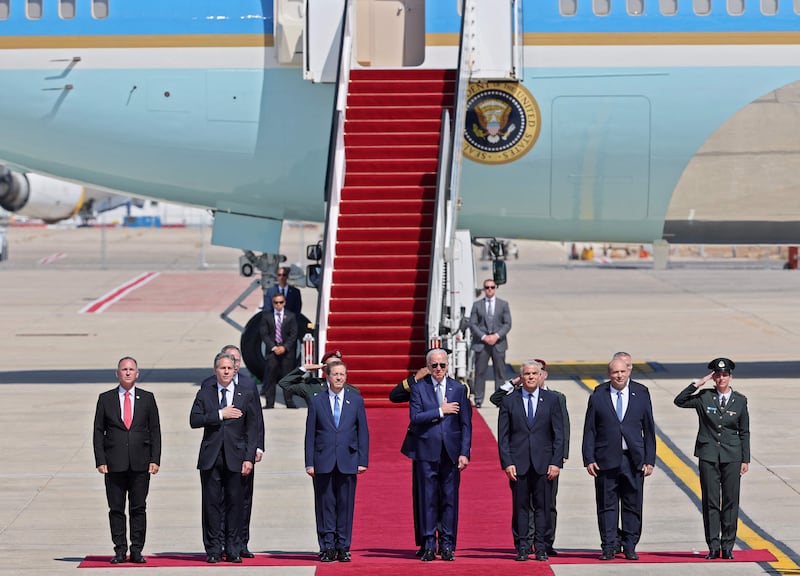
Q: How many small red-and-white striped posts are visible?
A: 2